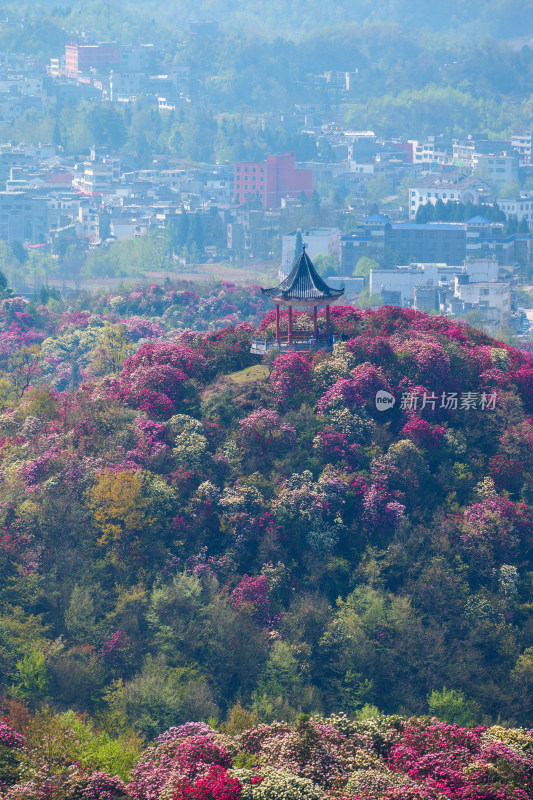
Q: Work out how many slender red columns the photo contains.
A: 4